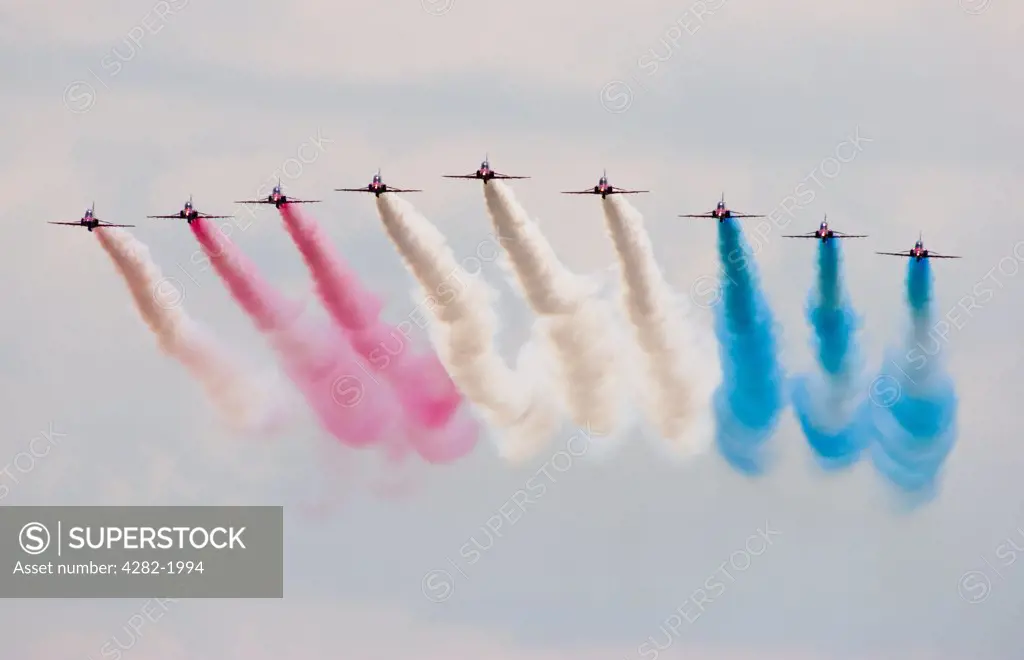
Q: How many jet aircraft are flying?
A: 9